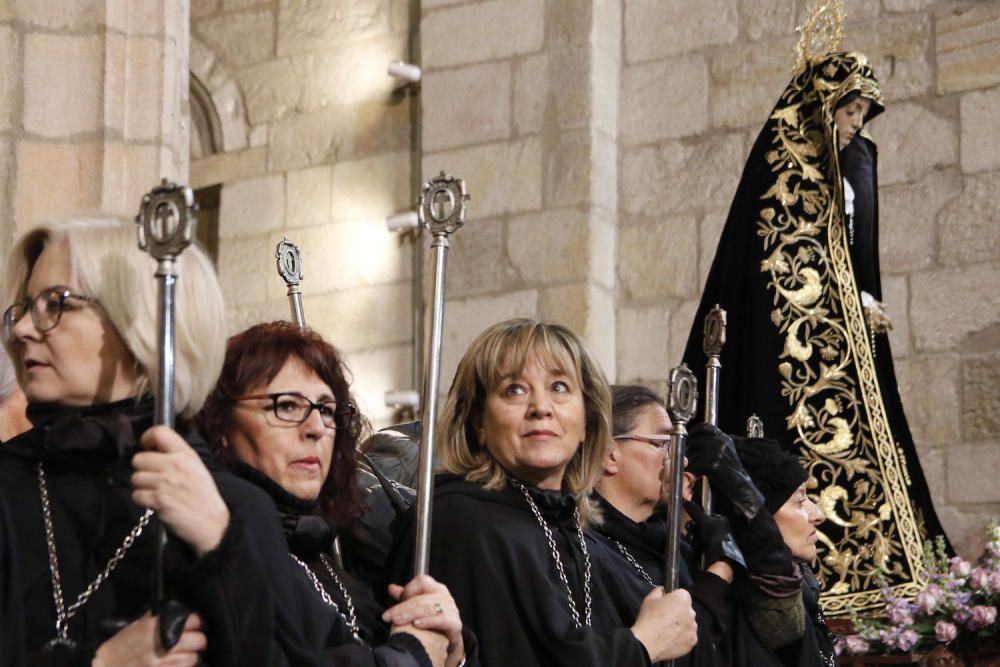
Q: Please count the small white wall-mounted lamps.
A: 3